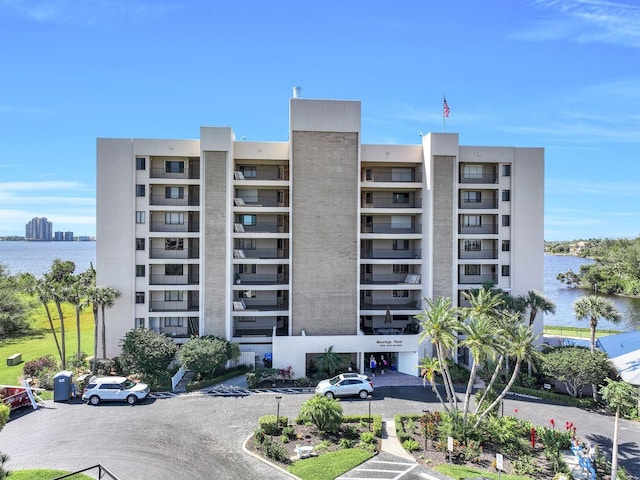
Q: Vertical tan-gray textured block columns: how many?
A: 3